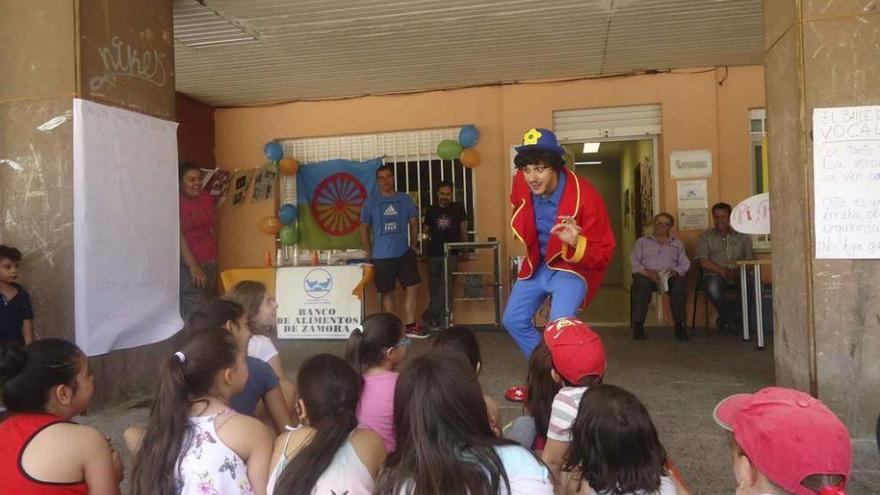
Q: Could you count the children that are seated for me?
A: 12